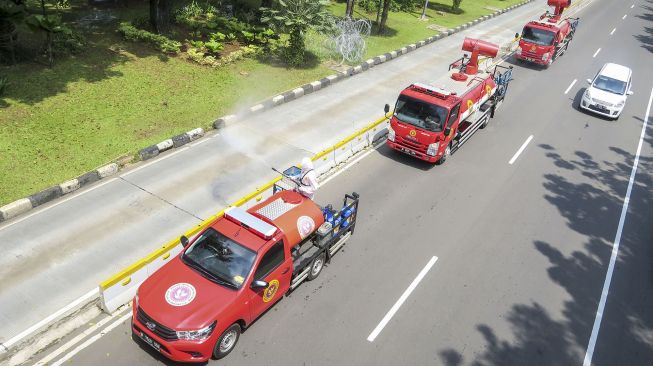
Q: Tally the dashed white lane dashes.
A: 7